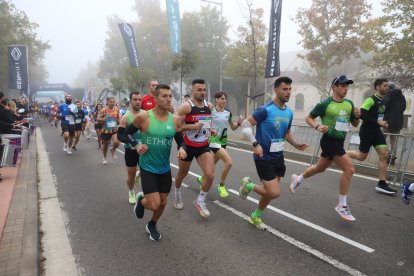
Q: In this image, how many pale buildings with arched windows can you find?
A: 1